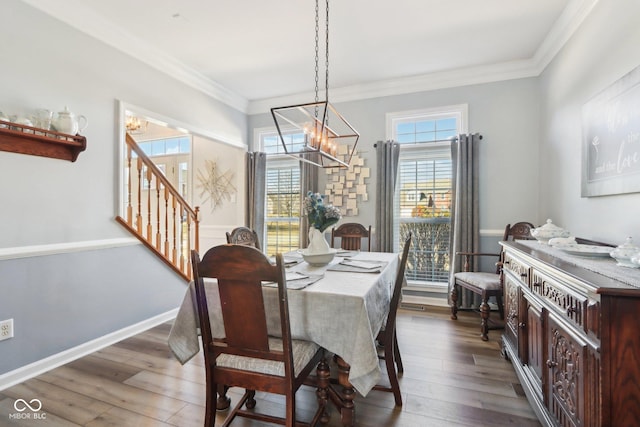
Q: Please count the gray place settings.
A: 4